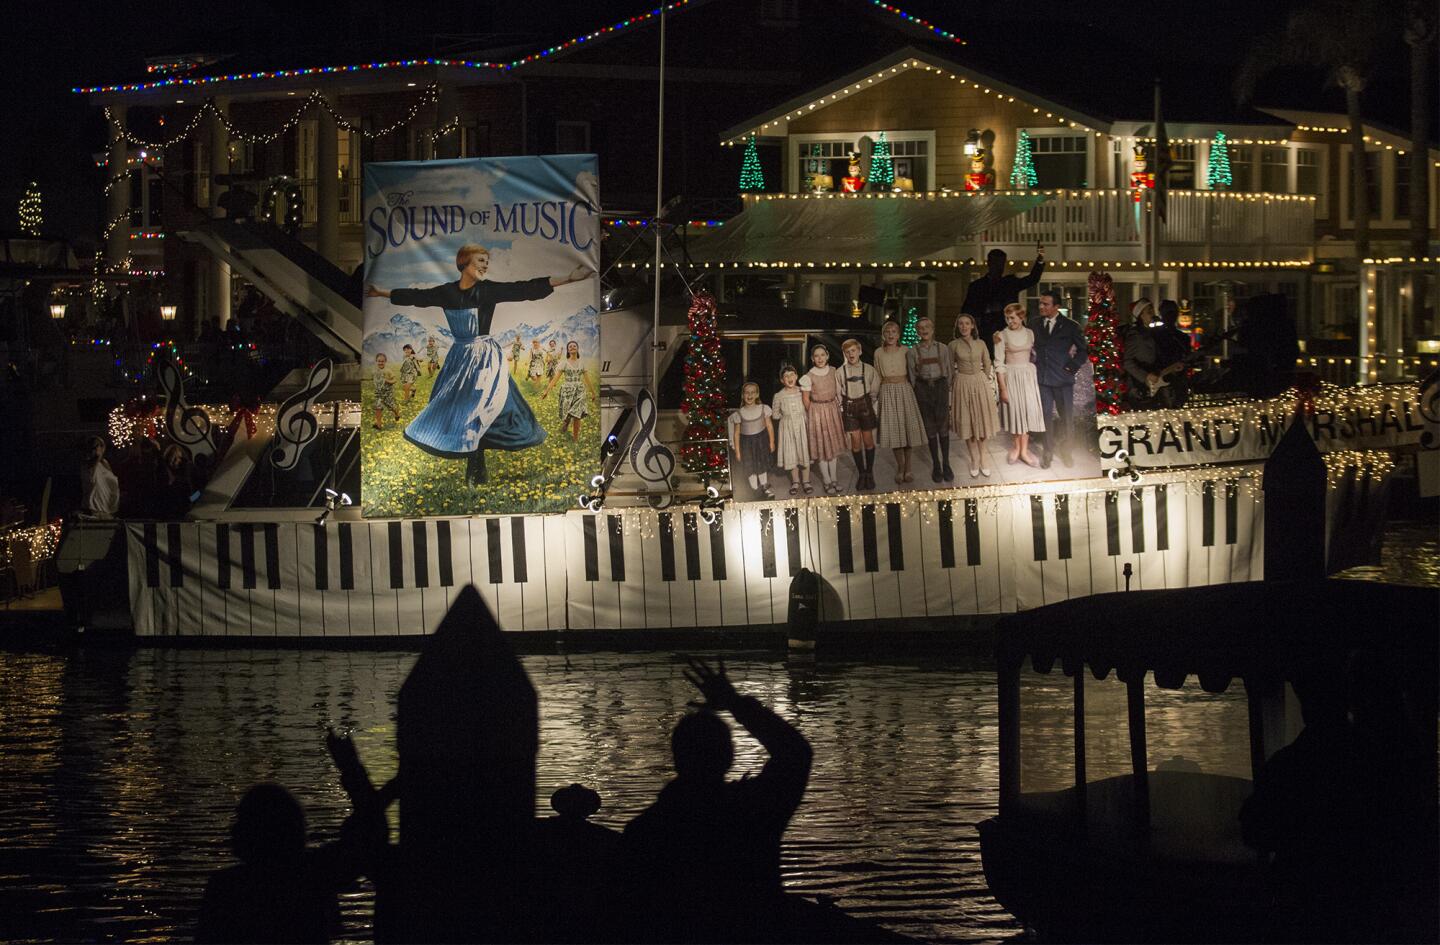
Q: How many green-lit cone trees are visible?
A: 5